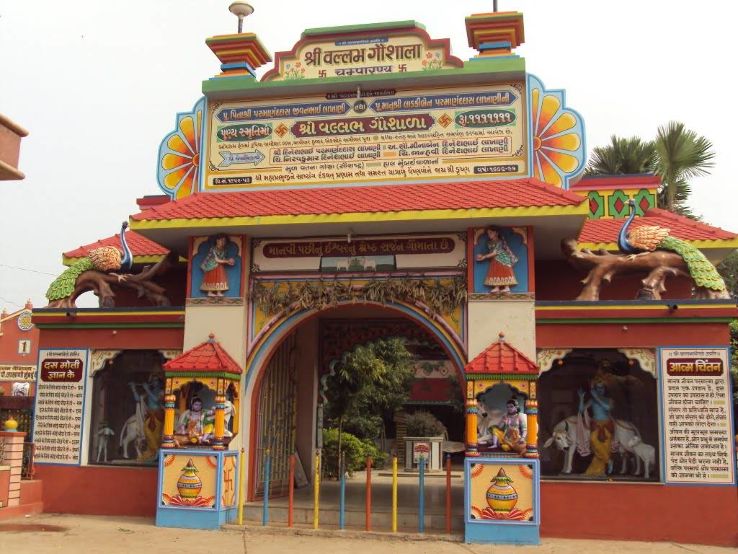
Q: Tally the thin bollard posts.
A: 9